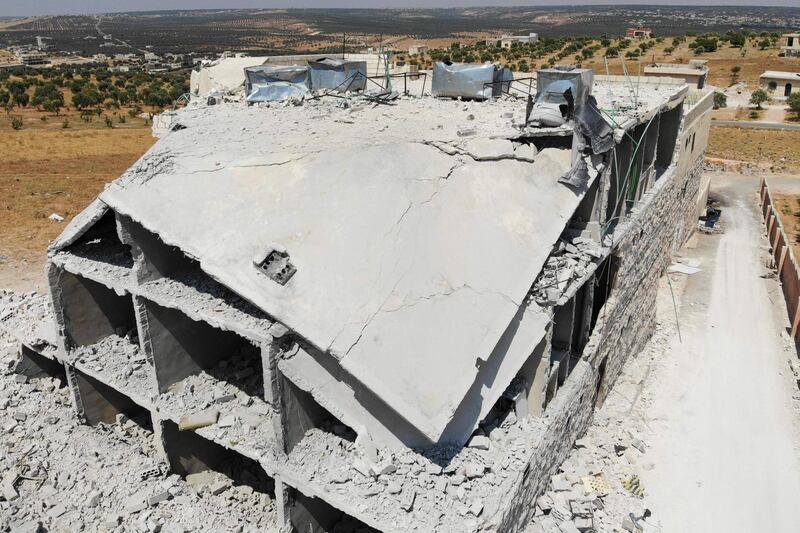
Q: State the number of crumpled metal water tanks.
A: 4